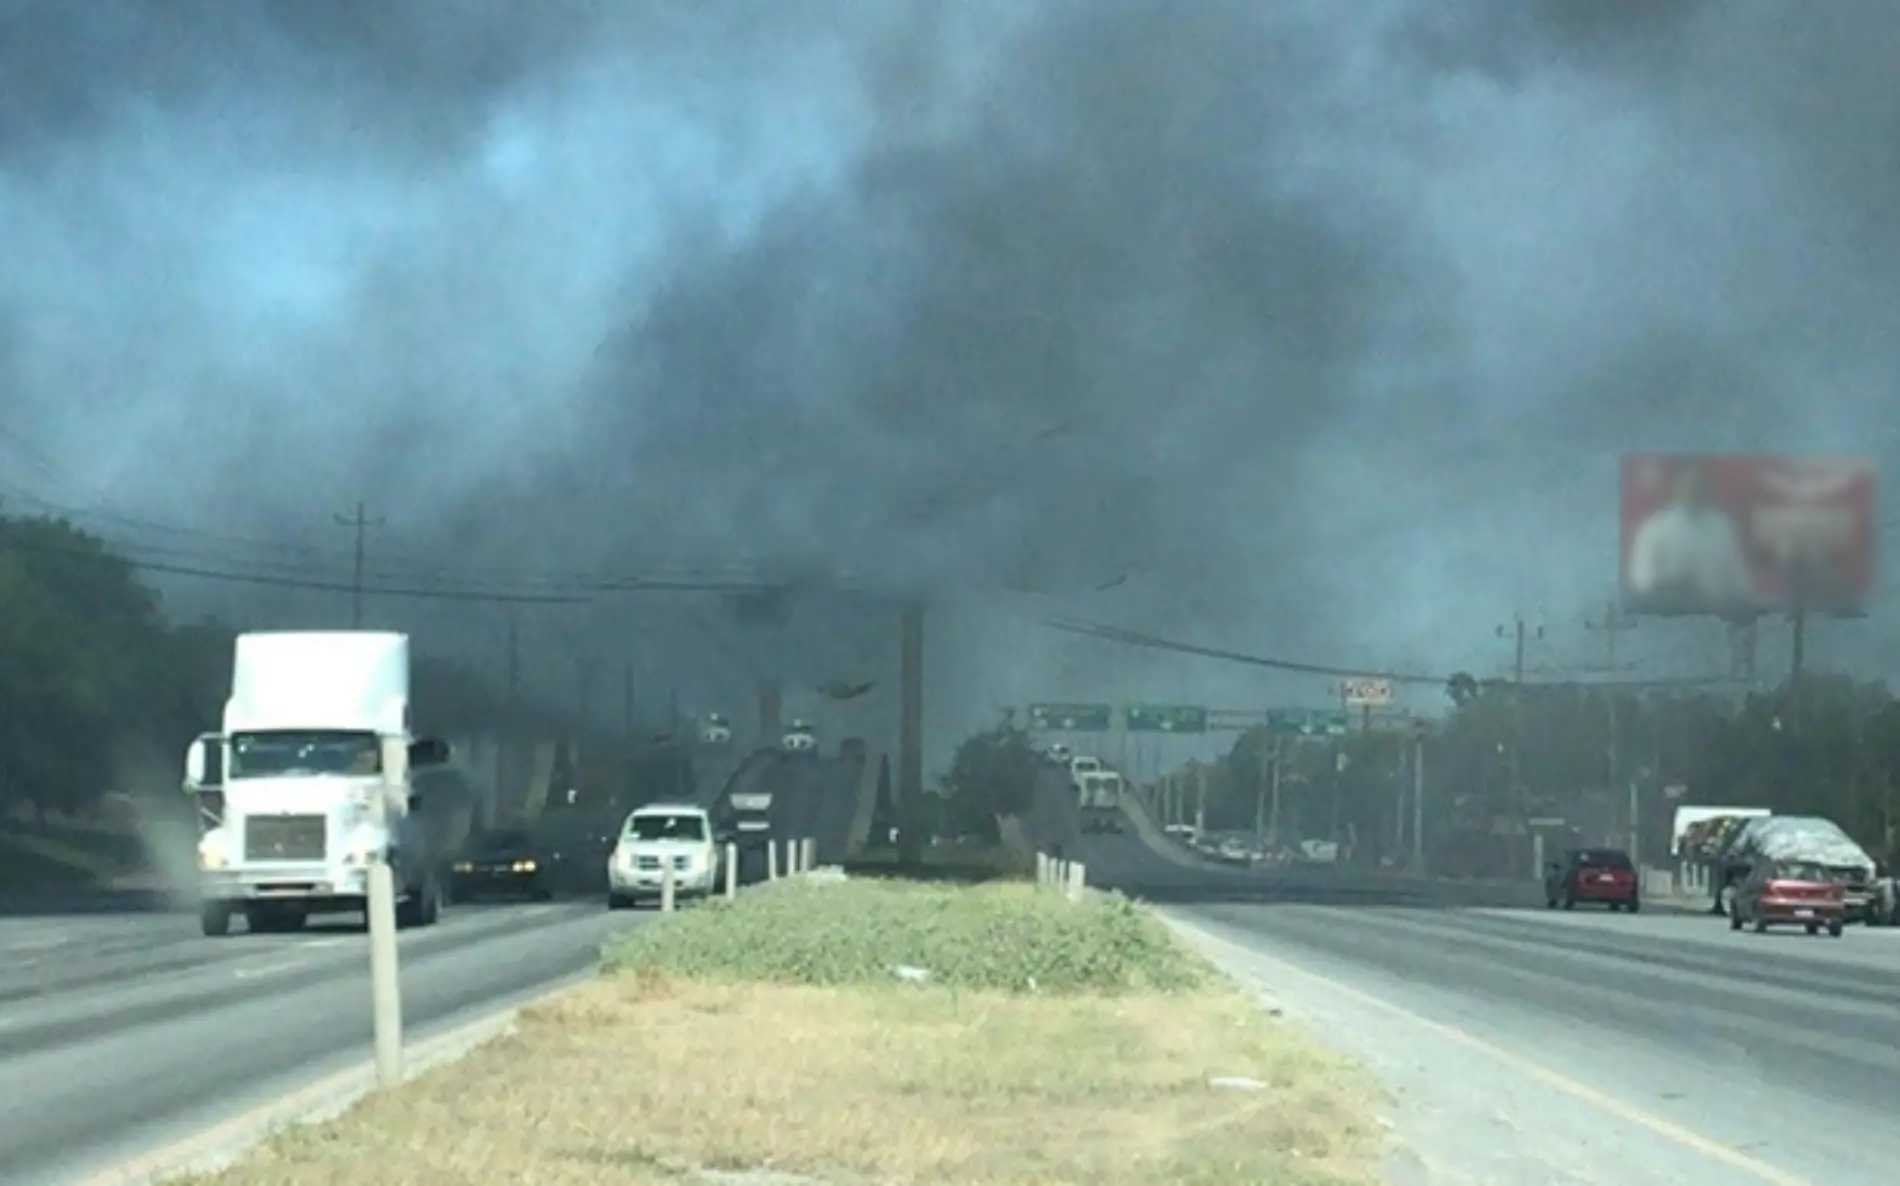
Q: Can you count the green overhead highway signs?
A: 3